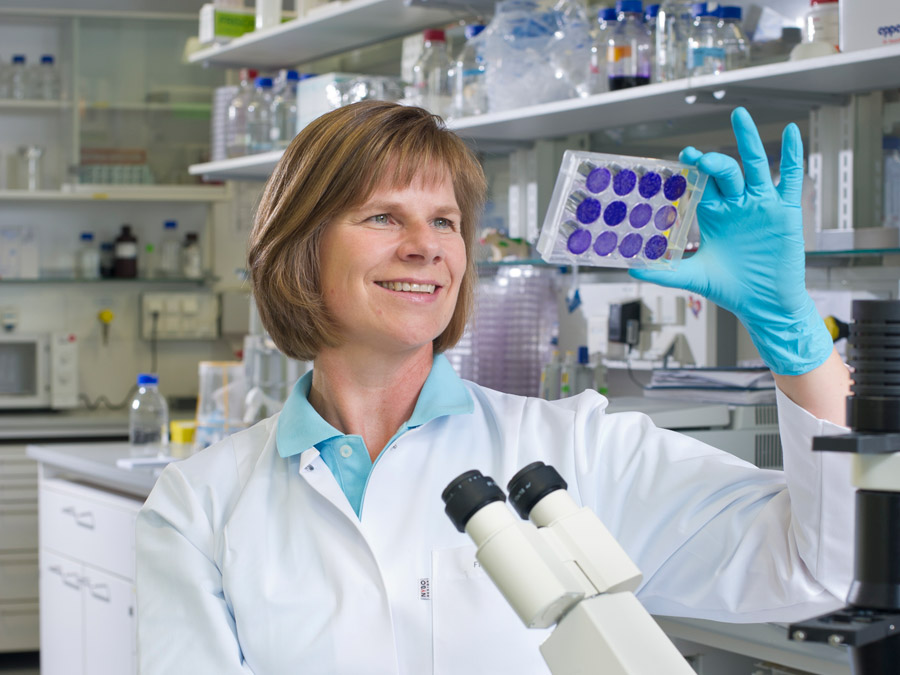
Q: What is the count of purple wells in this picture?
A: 12